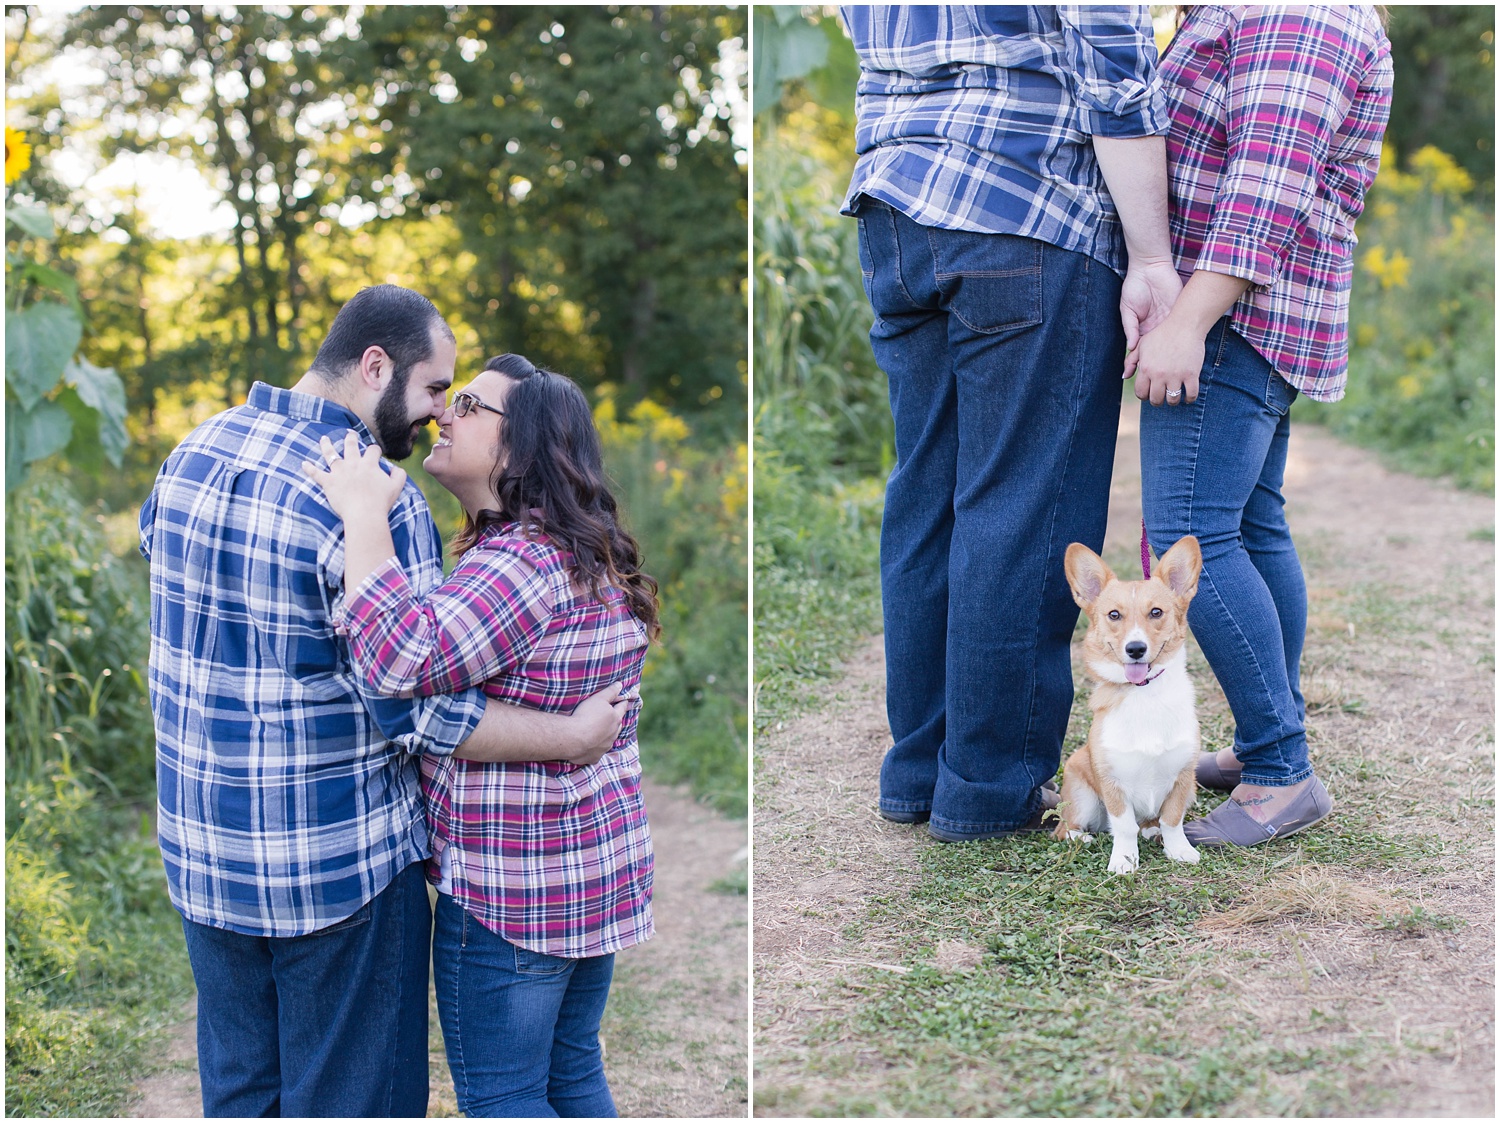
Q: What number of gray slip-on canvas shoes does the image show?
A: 2